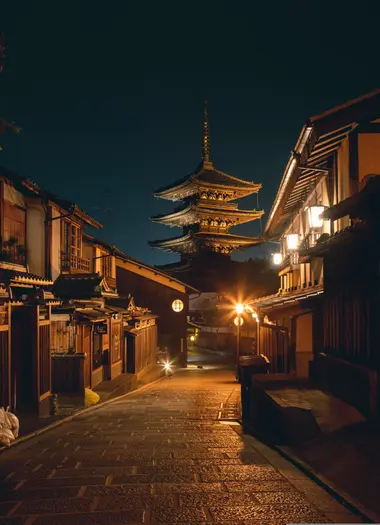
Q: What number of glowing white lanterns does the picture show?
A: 3